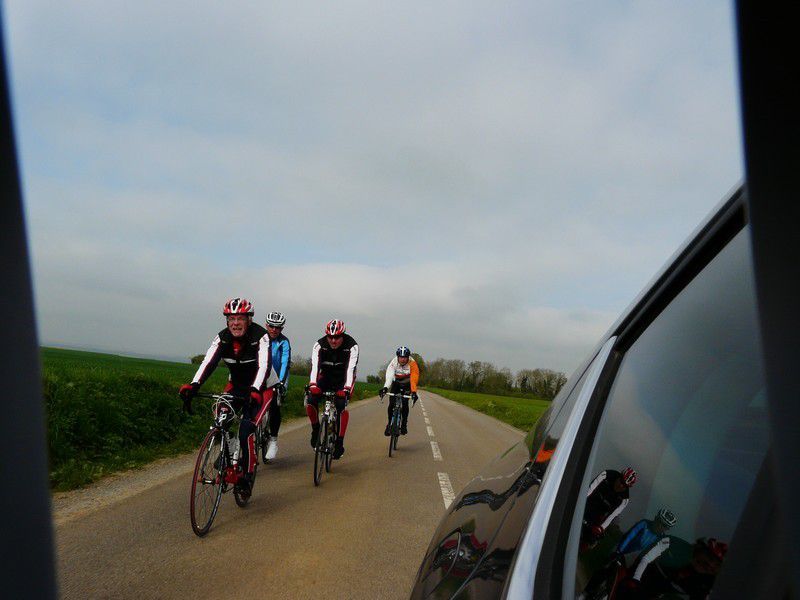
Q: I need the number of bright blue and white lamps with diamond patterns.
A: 0